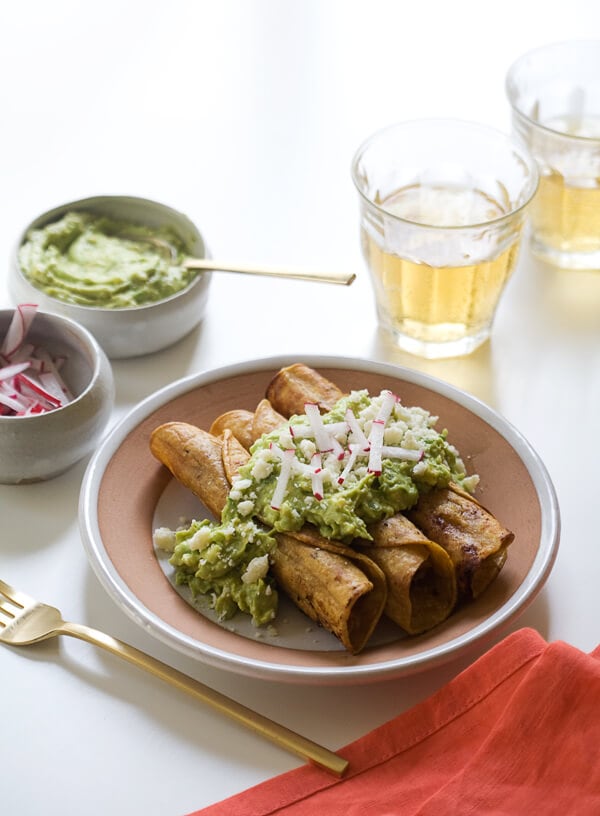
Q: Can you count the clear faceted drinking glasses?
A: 2